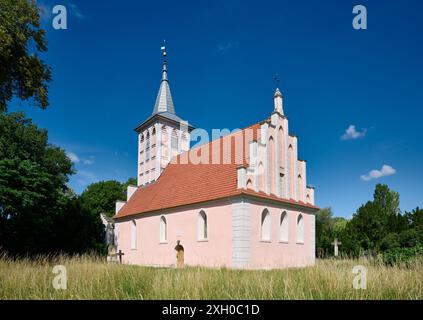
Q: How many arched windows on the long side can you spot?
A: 3